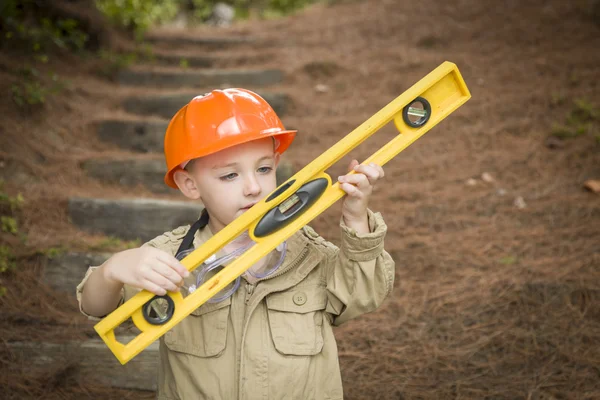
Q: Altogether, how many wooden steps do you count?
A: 9